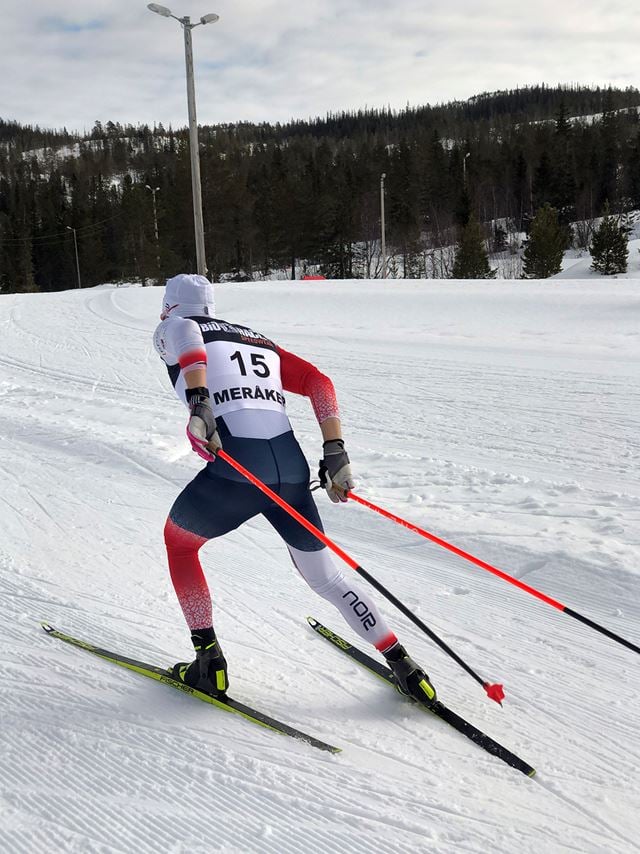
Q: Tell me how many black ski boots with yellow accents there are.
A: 2